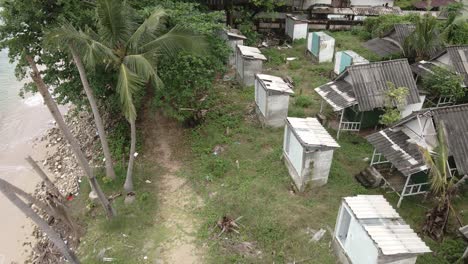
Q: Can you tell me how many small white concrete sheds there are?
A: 8